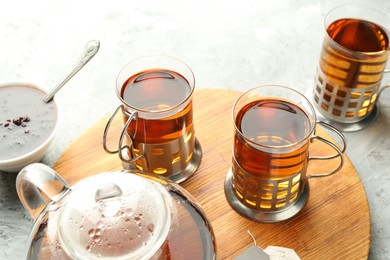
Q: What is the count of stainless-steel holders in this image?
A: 3